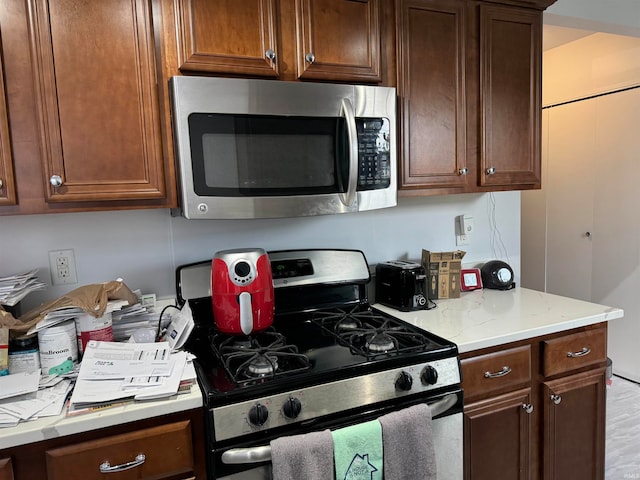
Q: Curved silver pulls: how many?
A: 3